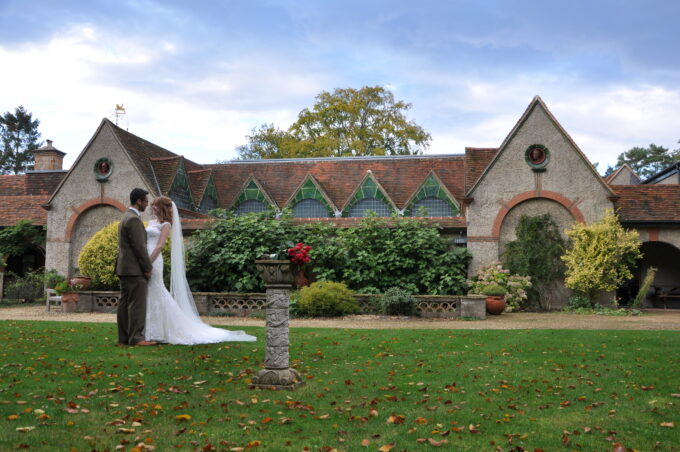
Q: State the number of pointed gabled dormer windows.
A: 6